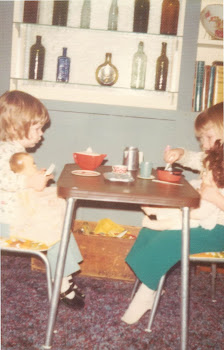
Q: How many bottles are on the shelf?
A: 11